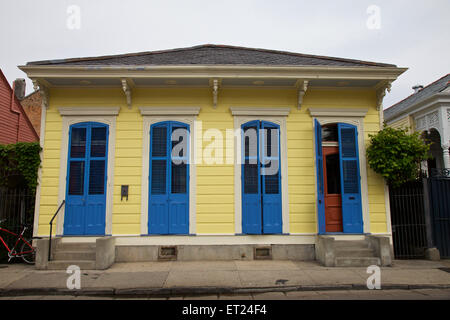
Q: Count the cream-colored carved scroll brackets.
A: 5